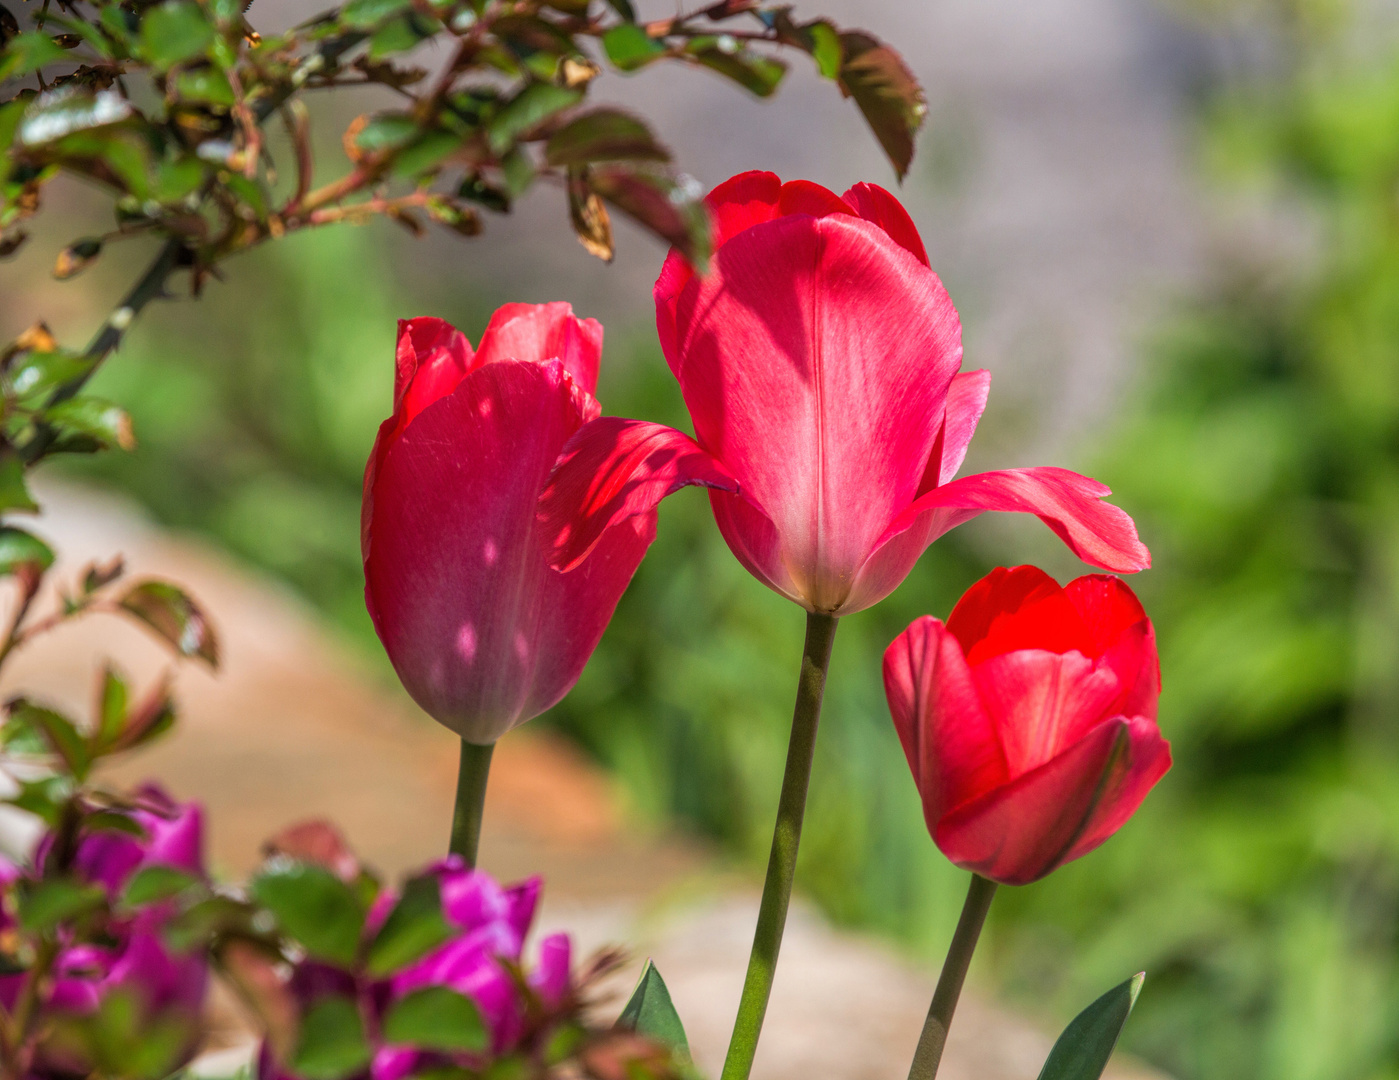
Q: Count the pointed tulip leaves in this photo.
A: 2